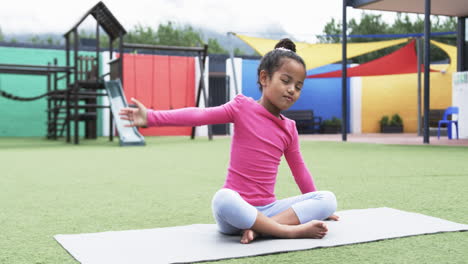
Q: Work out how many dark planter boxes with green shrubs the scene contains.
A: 2